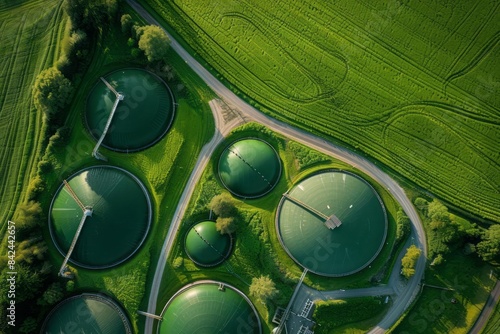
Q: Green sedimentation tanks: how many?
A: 7